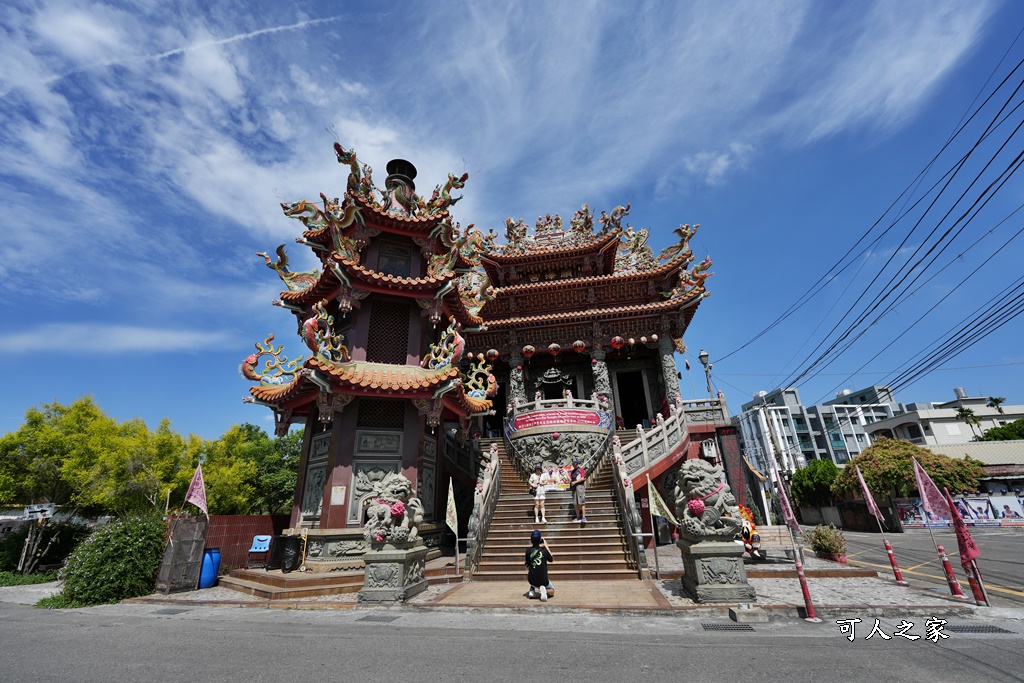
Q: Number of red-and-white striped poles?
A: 4